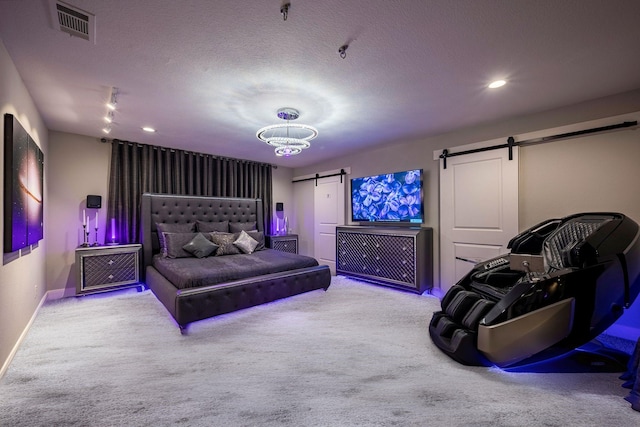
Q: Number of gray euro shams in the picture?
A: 3